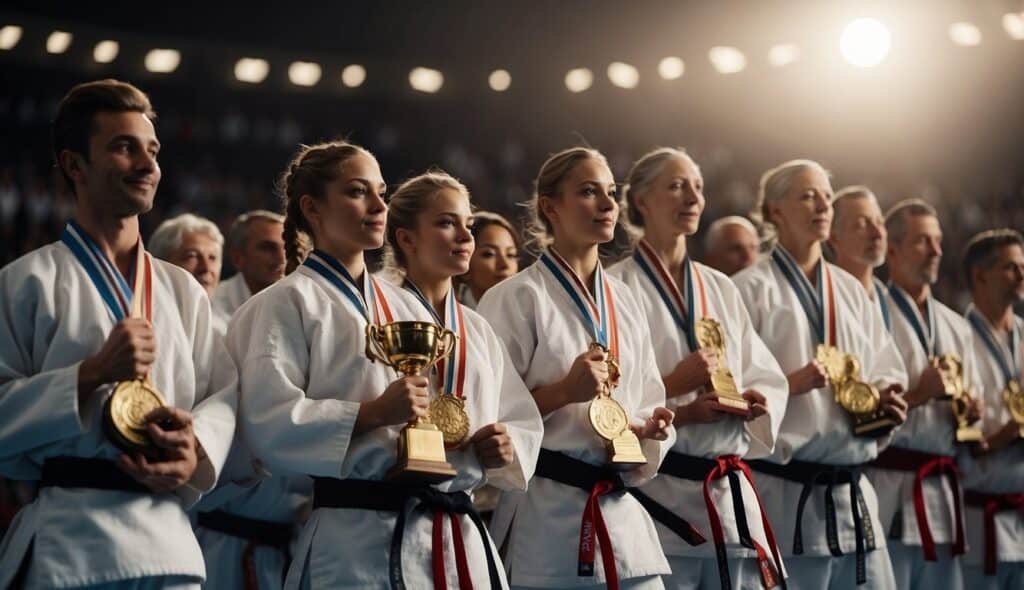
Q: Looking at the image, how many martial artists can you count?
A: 13